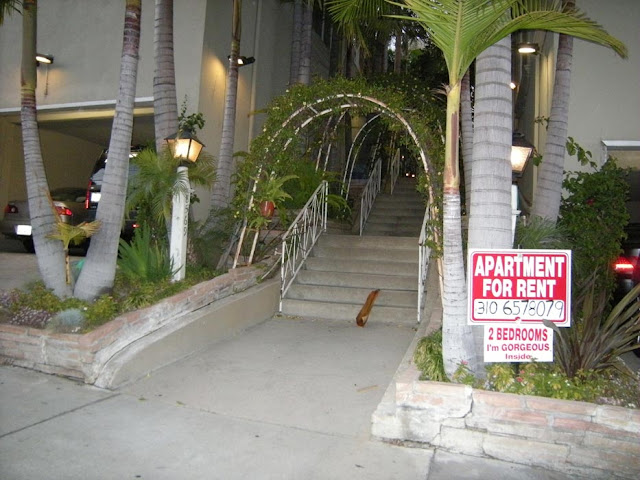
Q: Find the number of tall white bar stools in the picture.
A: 0